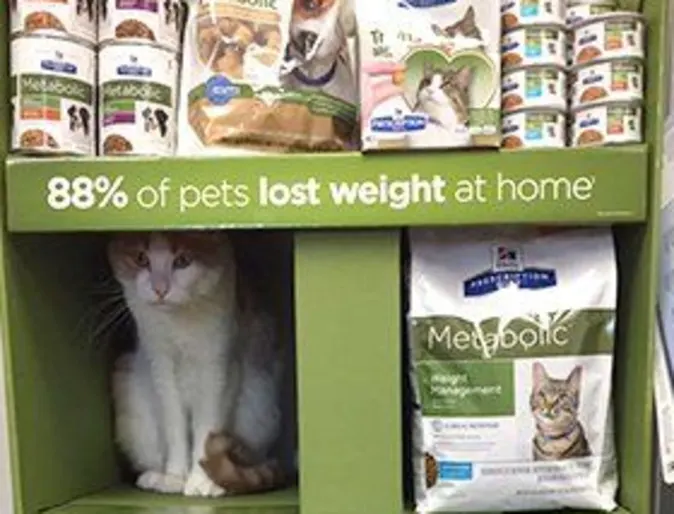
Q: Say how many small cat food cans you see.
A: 8